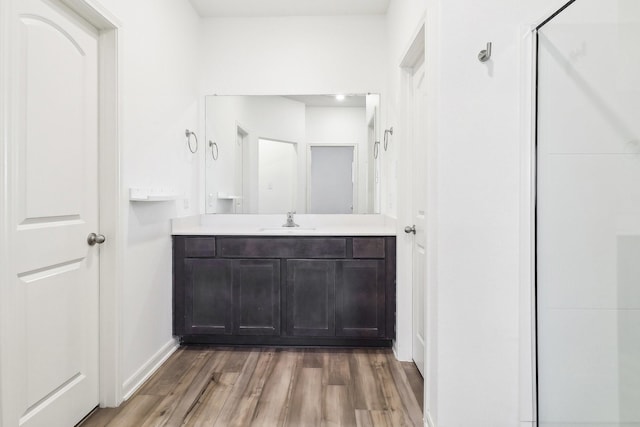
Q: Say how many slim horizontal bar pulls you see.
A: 0